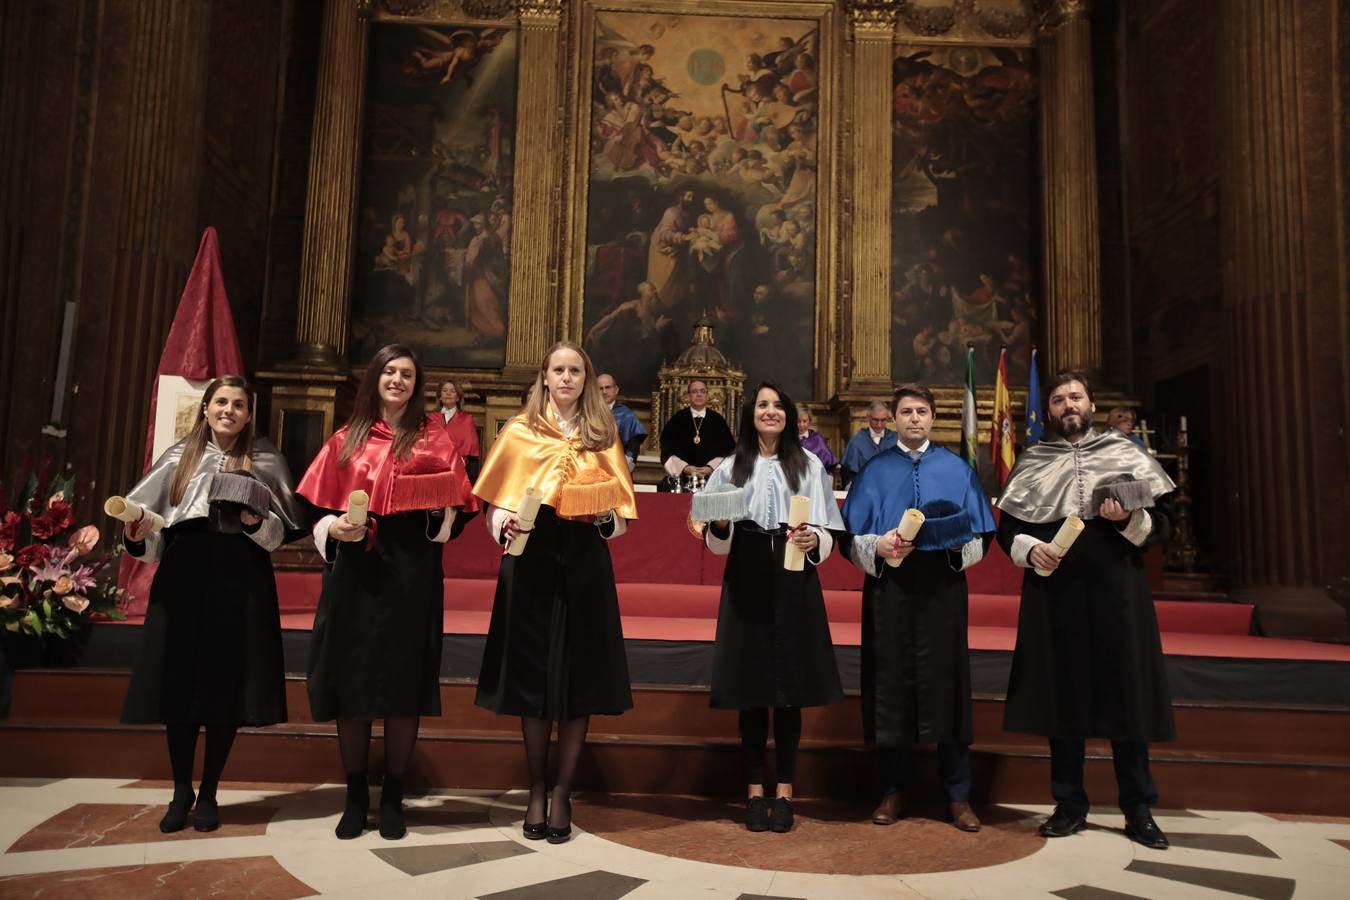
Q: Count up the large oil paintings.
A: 3